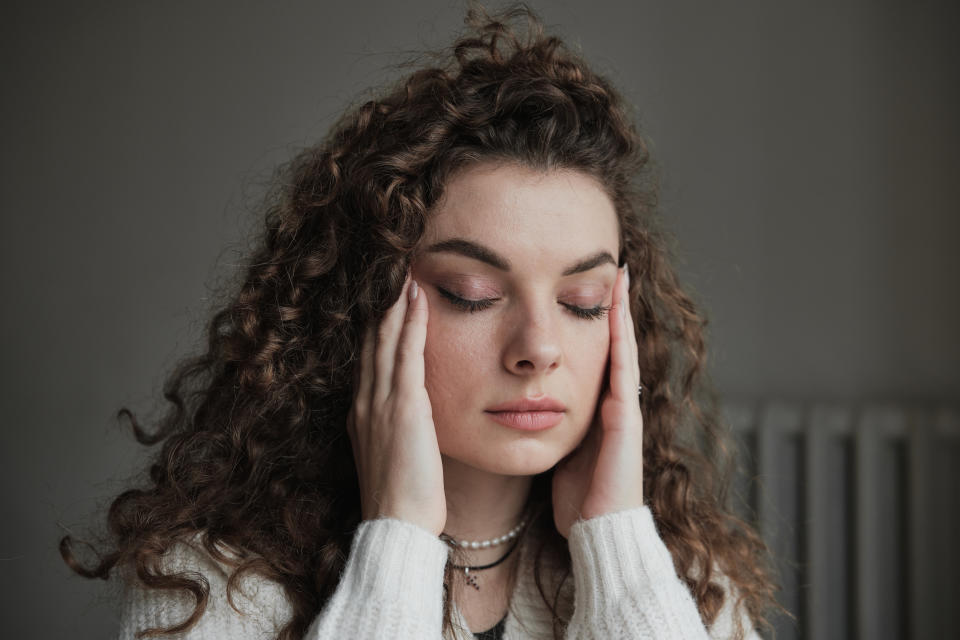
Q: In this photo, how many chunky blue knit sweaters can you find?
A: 0